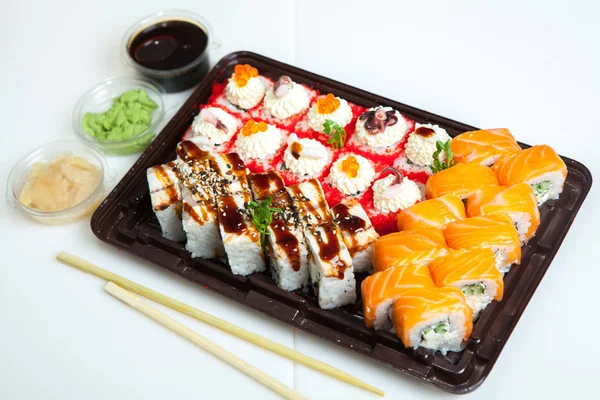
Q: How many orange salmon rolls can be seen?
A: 10